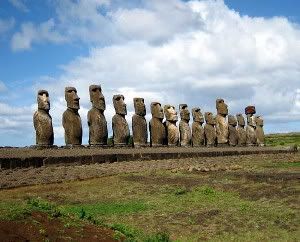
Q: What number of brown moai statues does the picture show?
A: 15